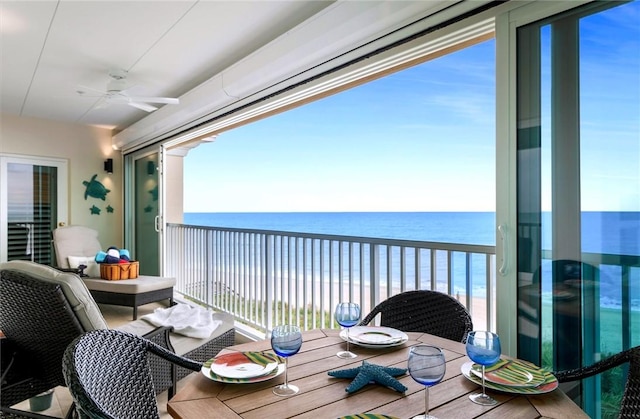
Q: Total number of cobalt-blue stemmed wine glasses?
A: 4